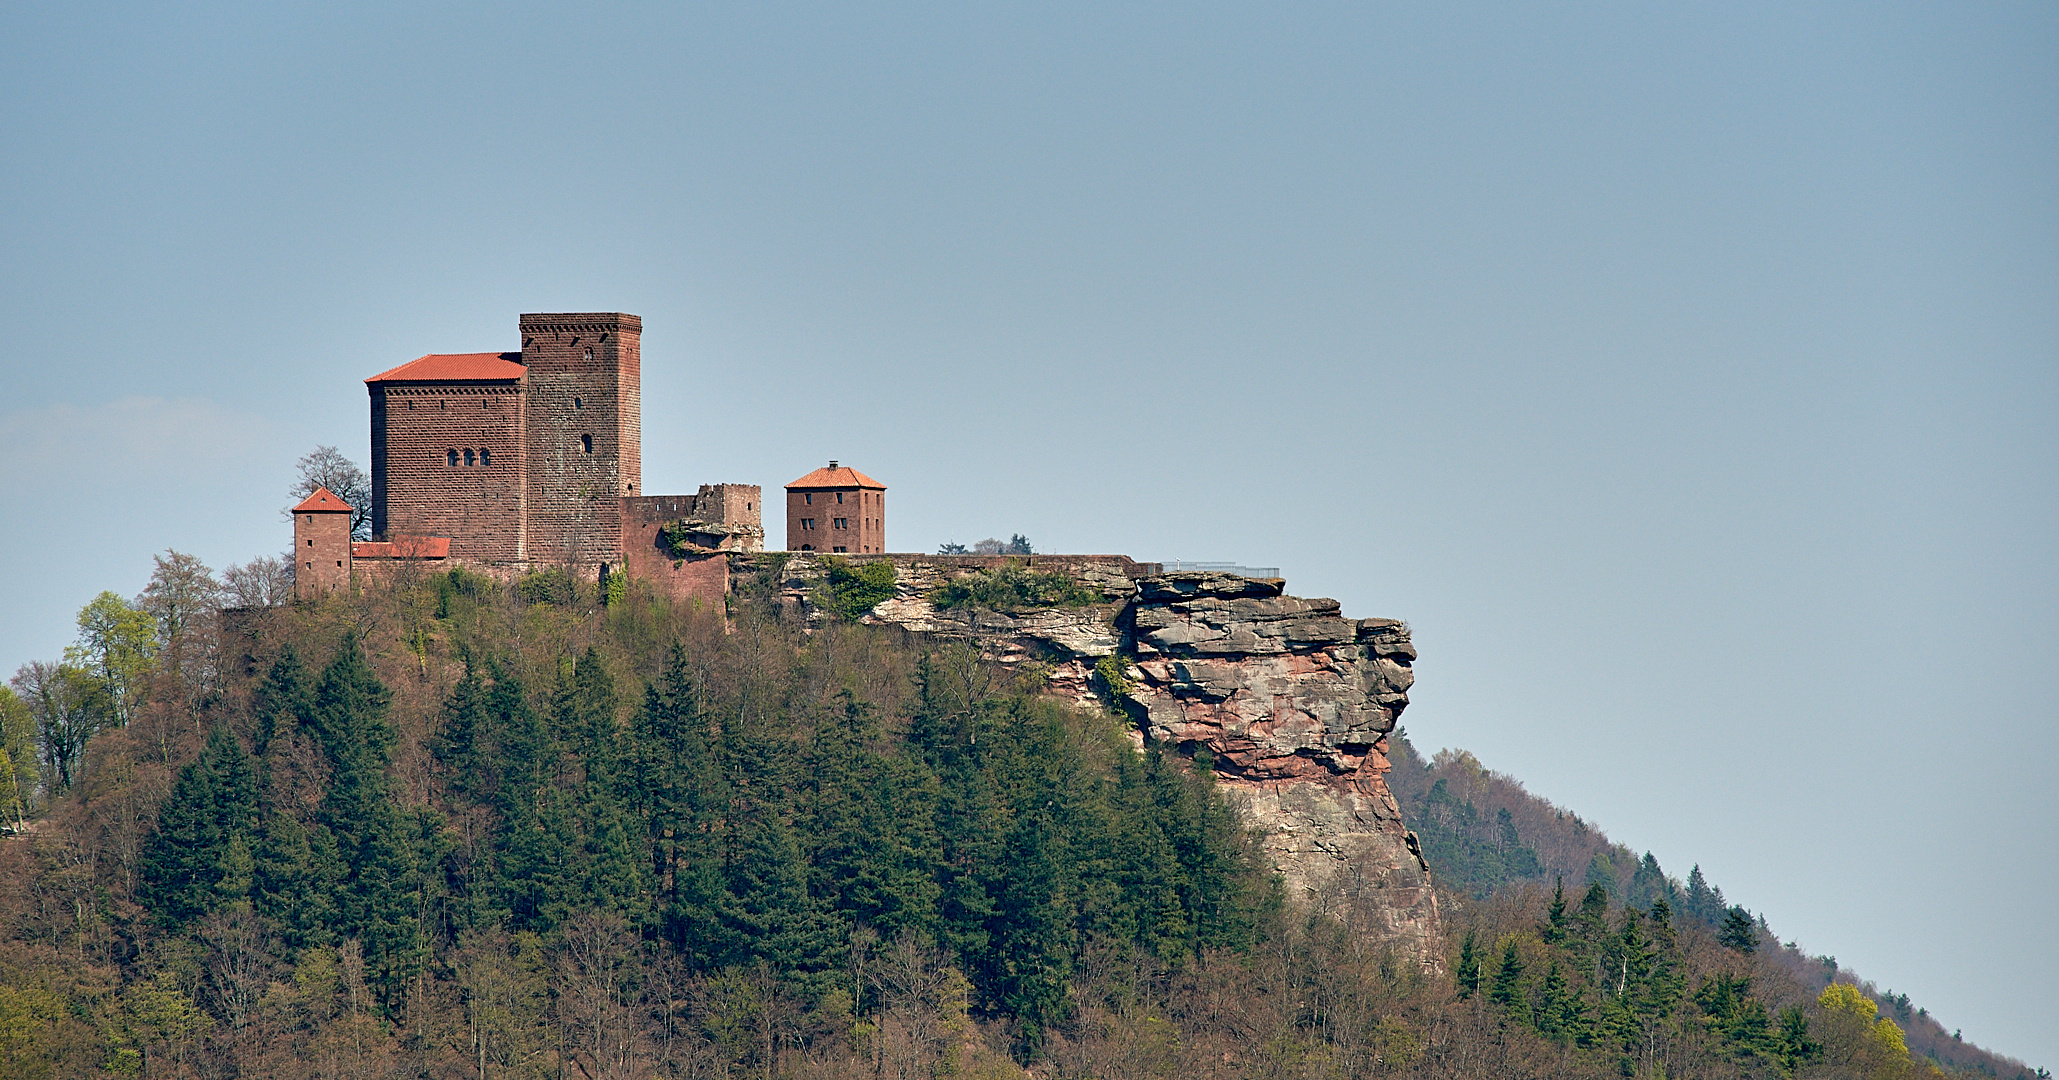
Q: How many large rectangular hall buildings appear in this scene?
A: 1